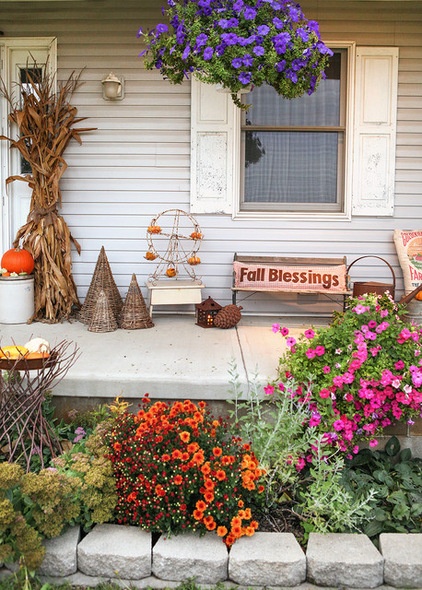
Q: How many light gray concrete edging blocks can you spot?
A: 6